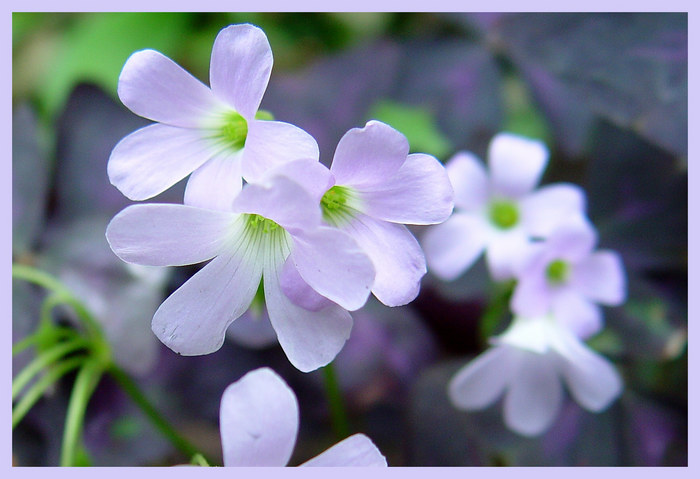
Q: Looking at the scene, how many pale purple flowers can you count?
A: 7